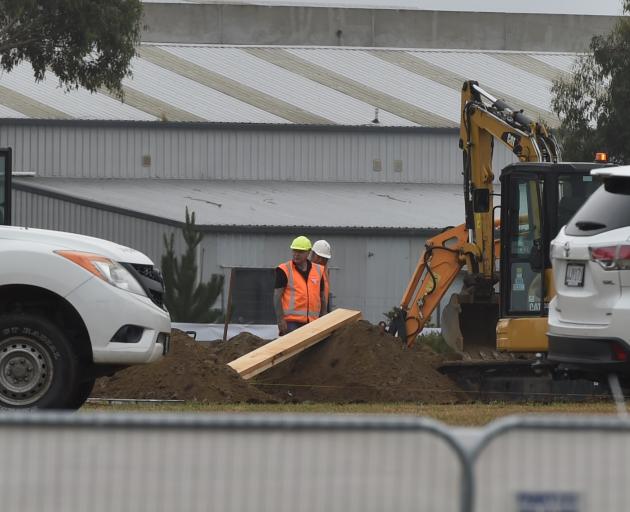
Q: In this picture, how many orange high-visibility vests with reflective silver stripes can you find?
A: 2